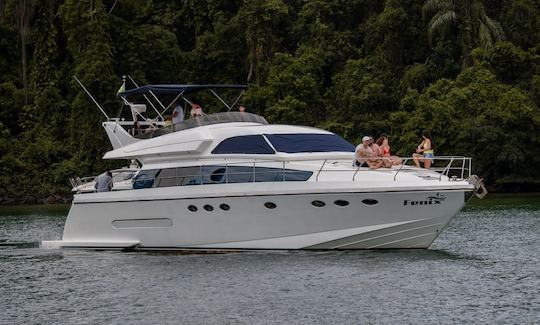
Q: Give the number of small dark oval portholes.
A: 7